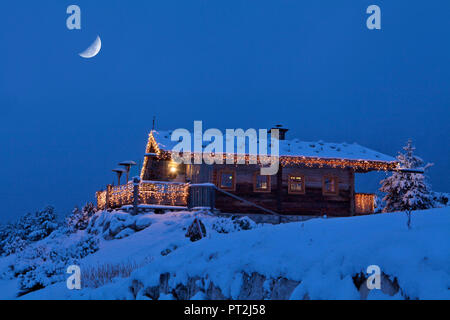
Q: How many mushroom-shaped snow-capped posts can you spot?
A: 2